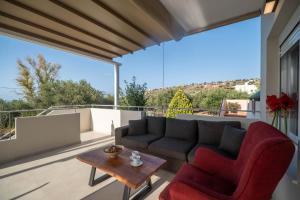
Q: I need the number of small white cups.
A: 2